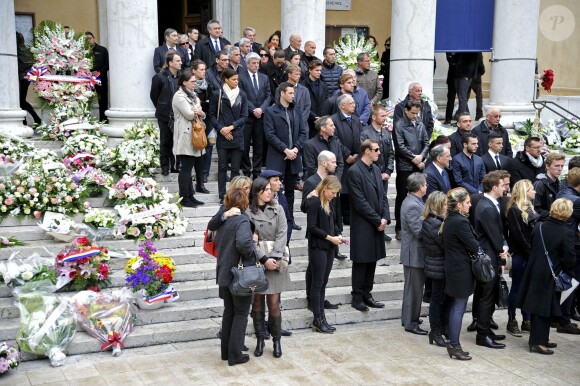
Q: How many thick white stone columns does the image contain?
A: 5